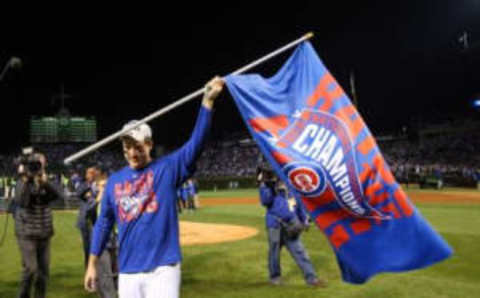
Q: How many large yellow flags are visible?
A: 0